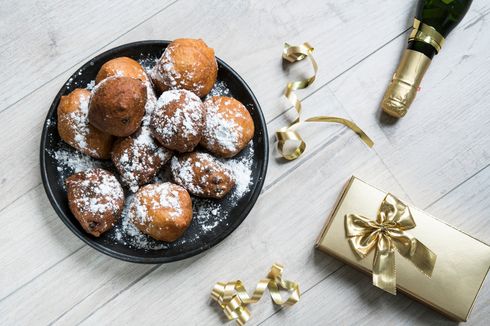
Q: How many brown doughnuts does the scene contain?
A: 10